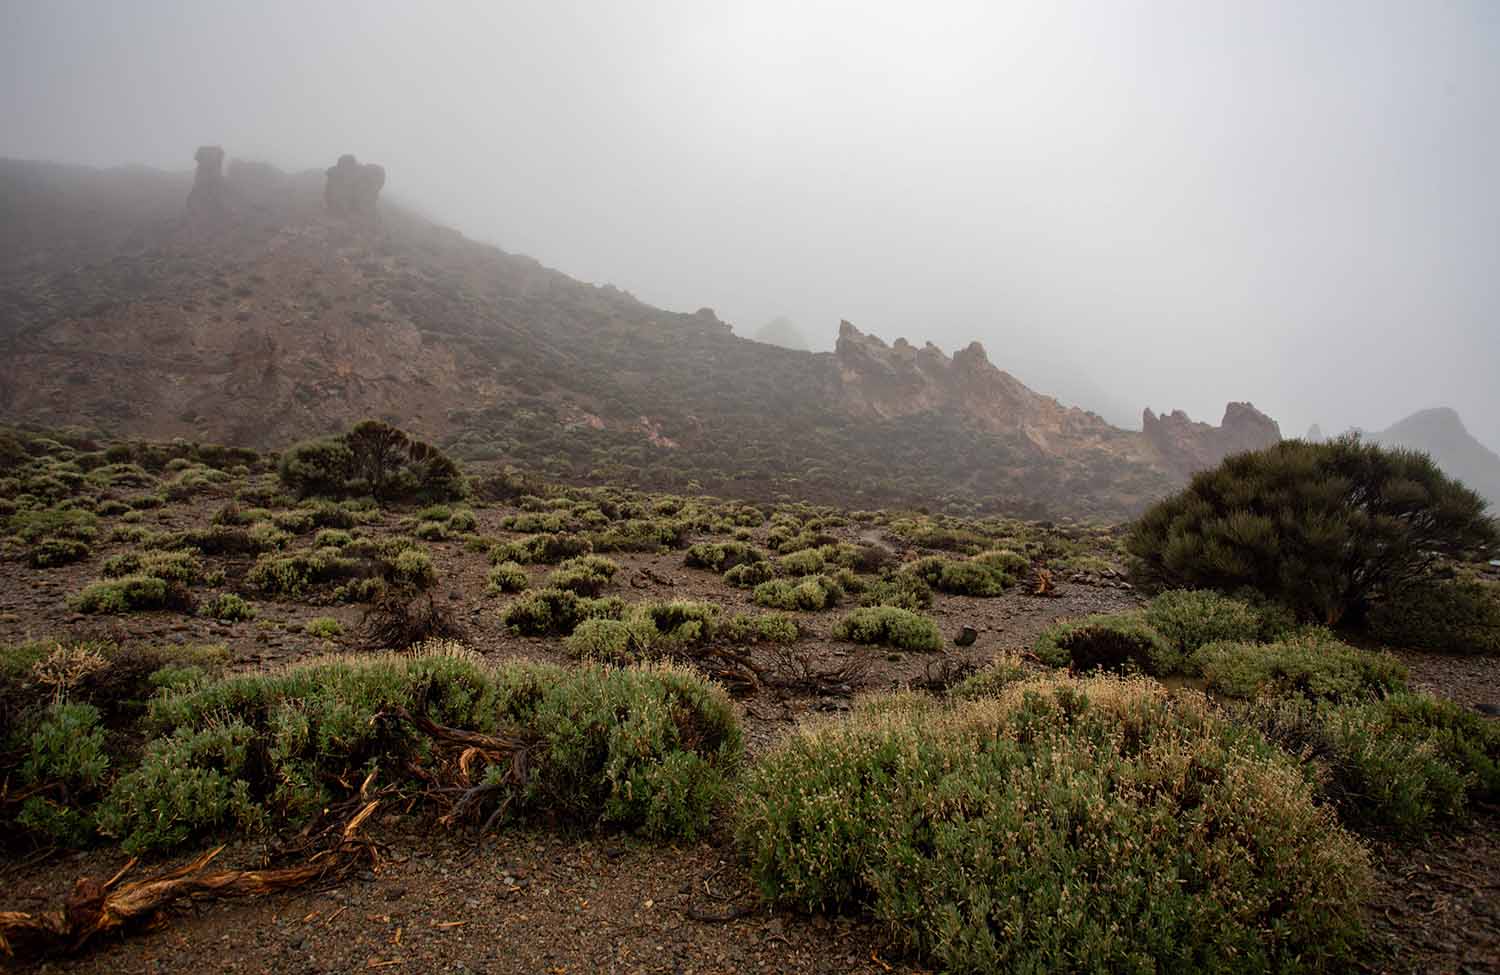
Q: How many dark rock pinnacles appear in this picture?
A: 2